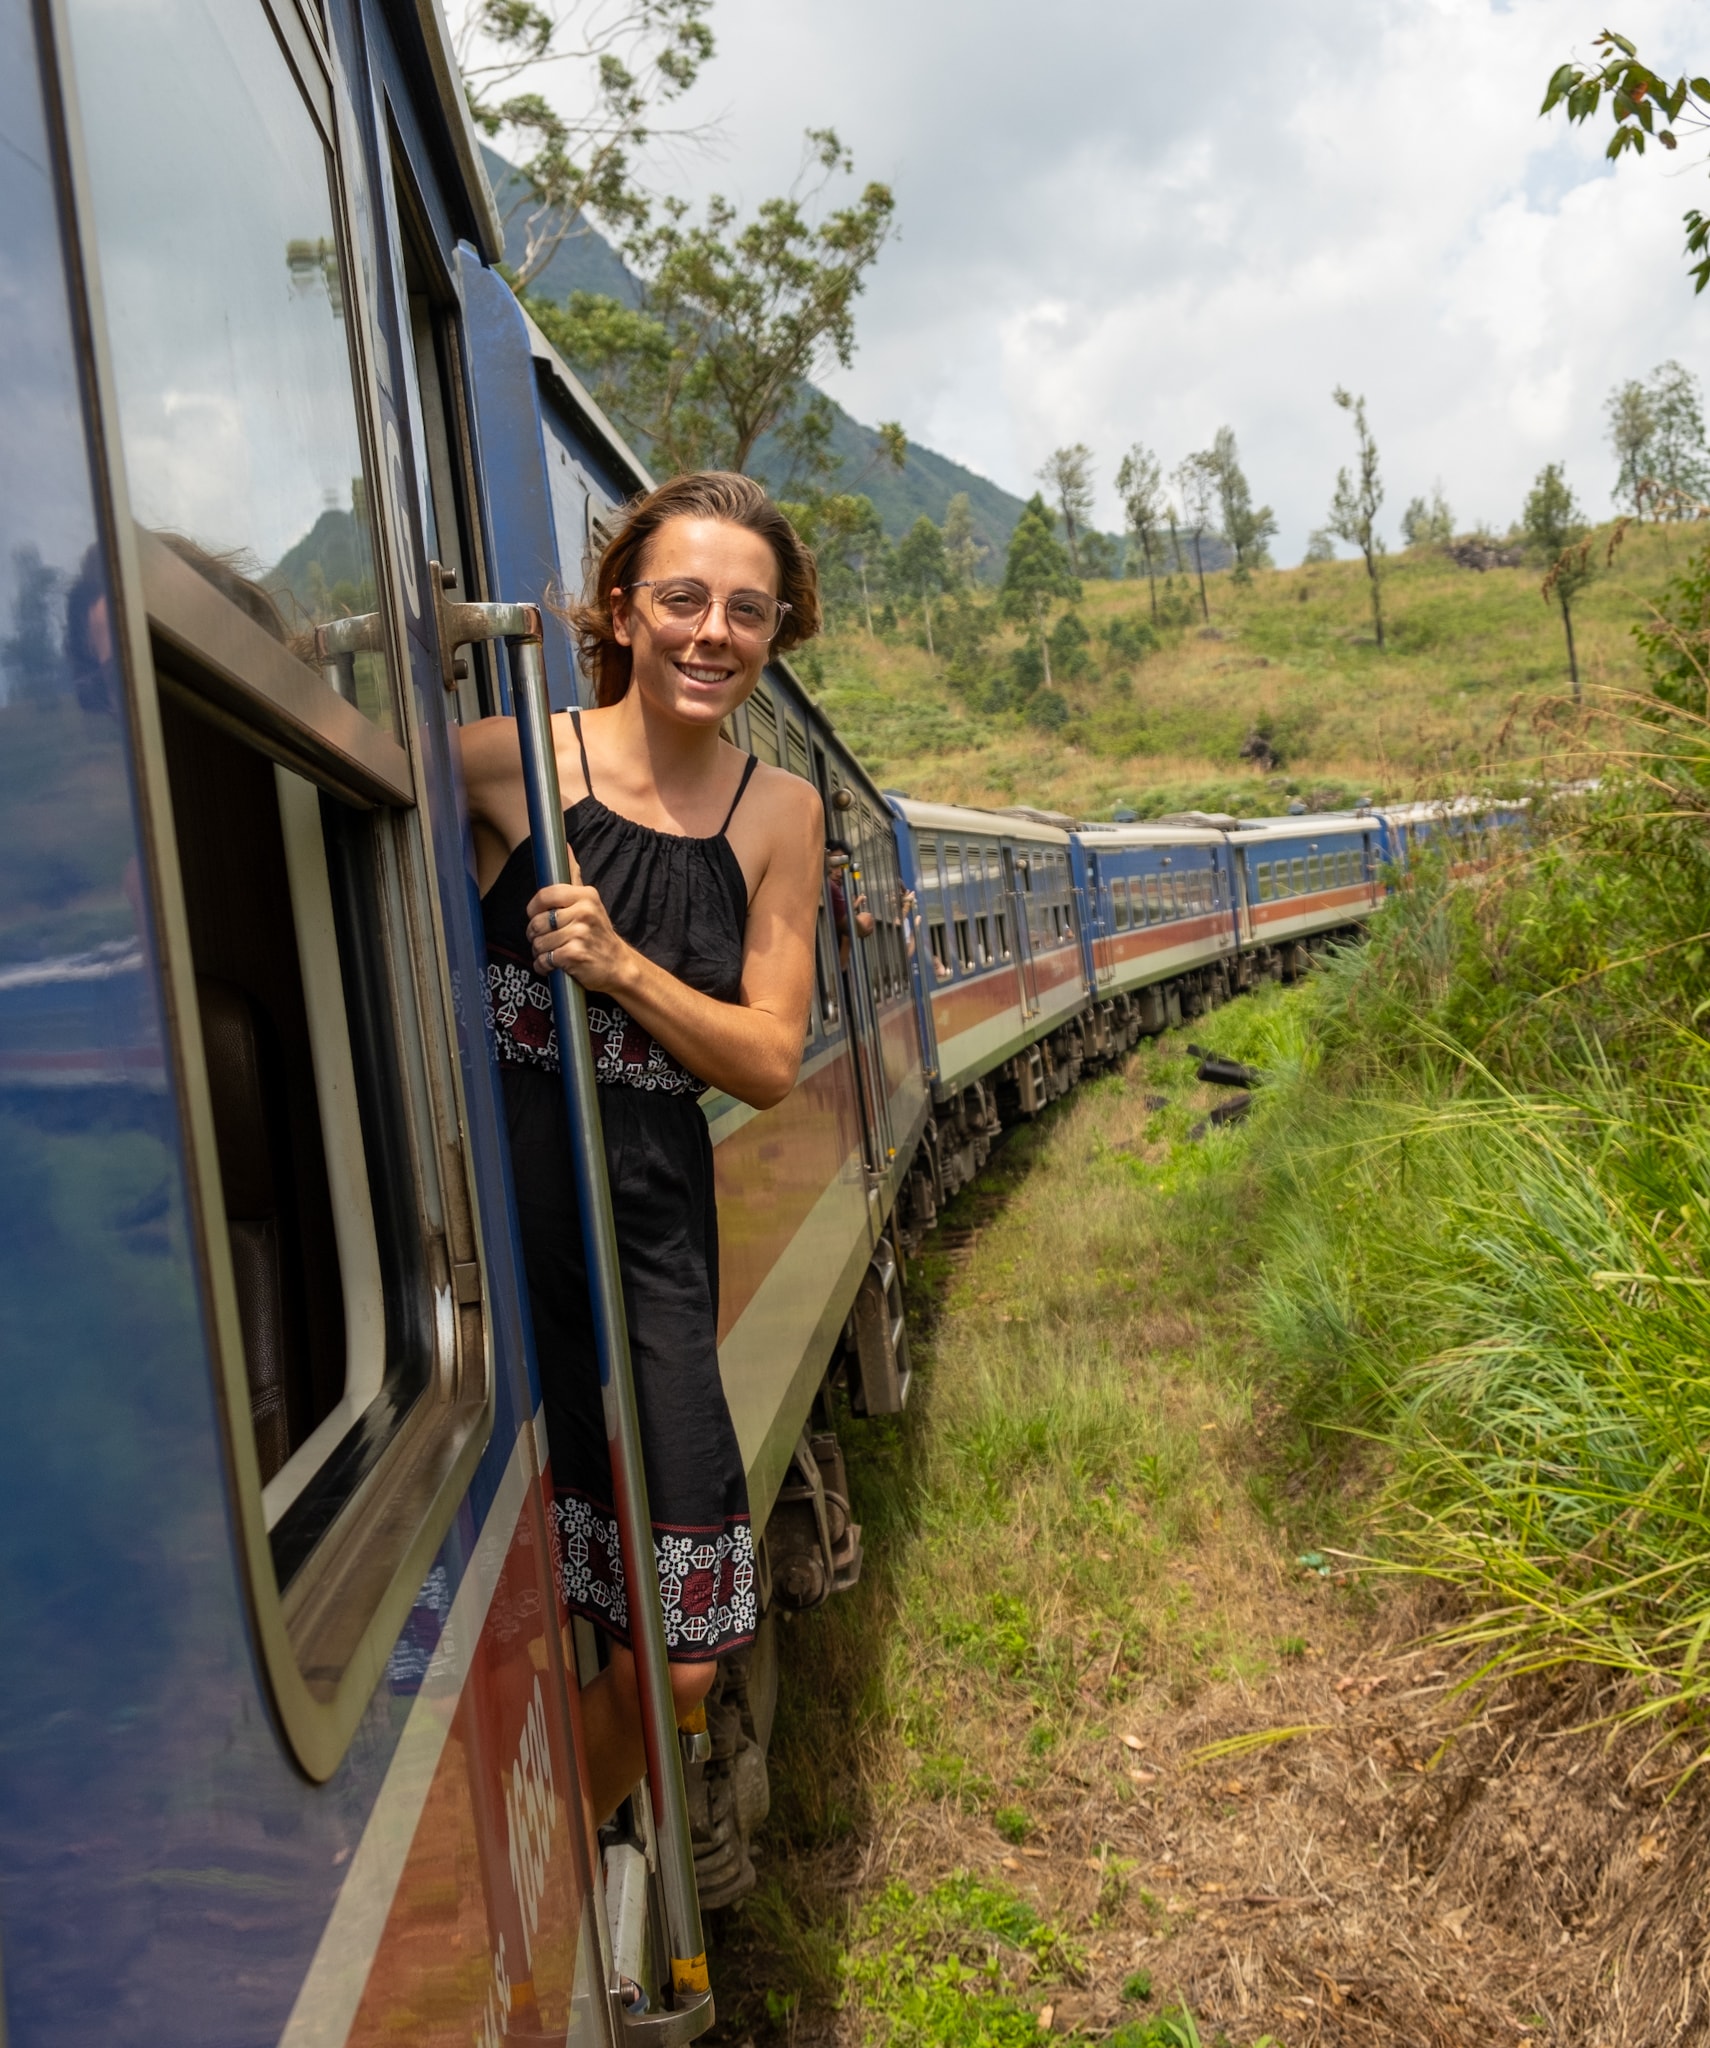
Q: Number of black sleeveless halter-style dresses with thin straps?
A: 1